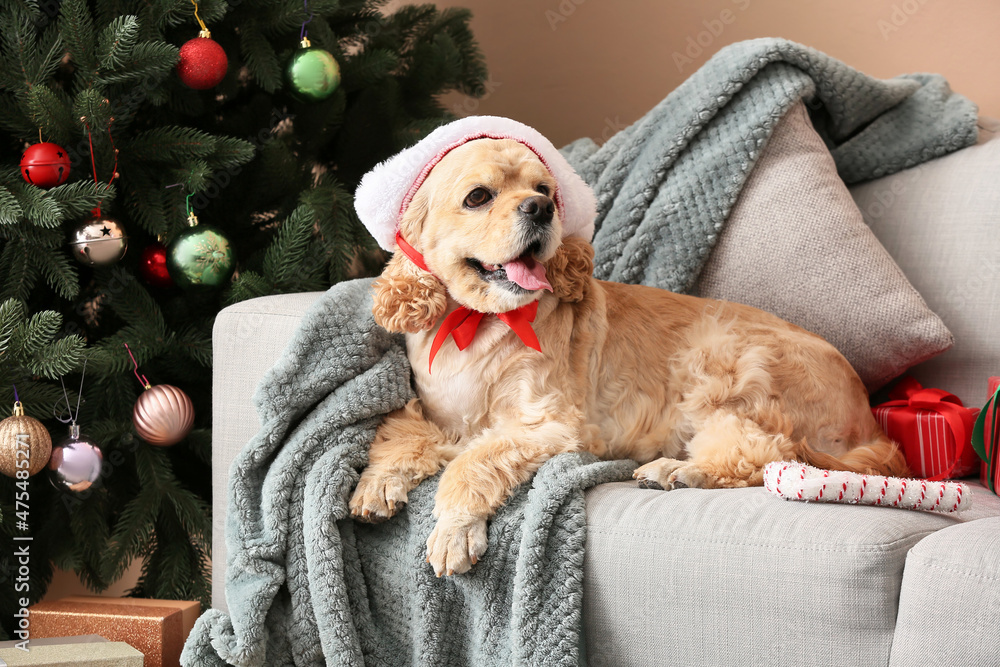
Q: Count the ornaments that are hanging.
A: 9